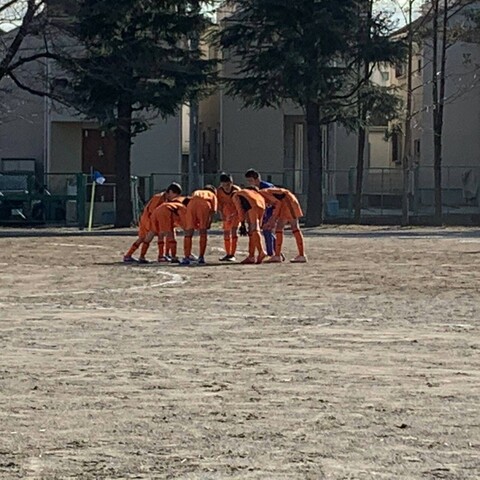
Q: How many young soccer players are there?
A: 8